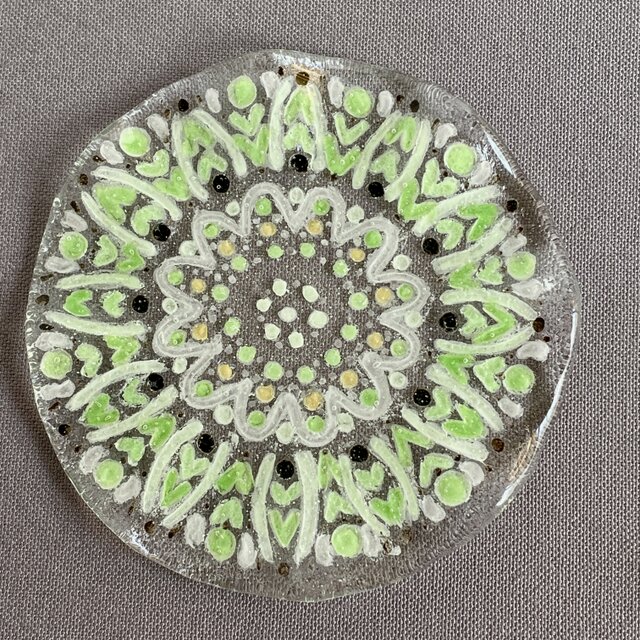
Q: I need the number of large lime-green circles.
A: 12